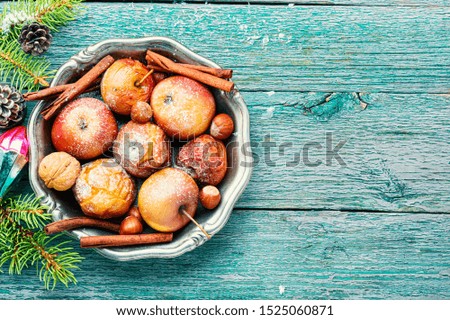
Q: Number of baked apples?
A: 7